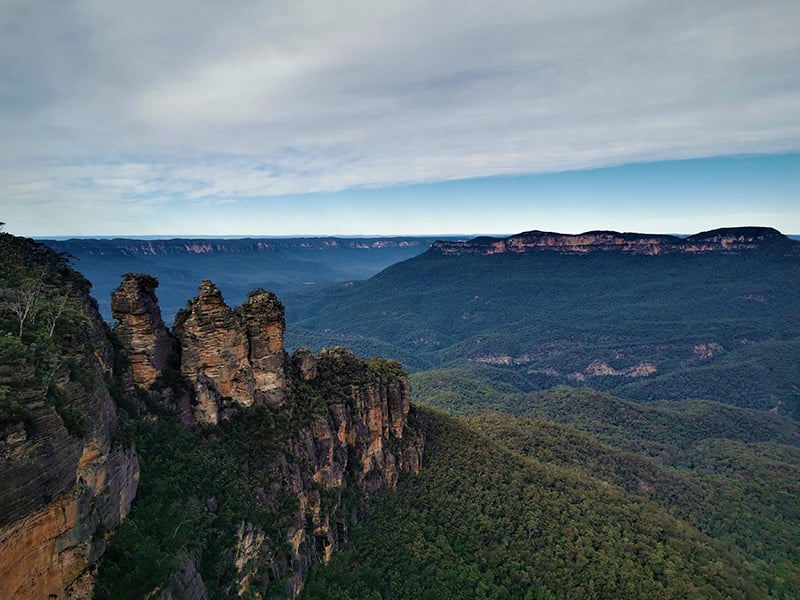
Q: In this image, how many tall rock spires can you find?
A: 3